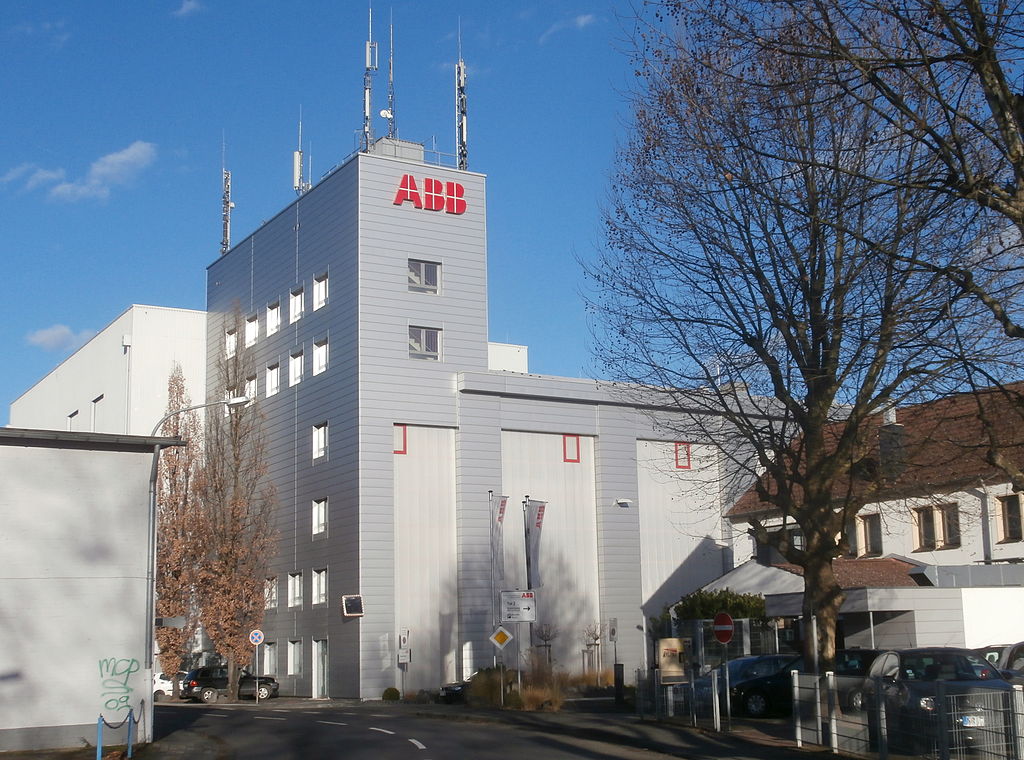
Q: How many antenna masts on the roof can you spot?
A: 5